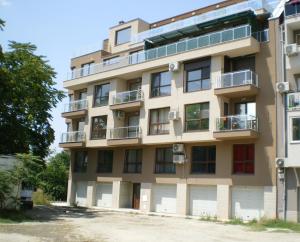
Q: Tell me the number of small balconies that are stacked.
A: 6